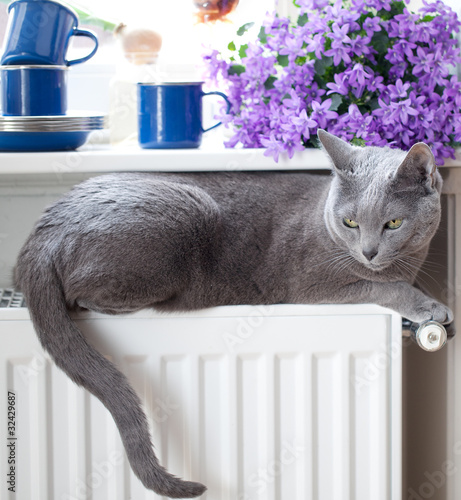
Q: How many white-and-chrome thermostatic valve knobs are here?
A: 1